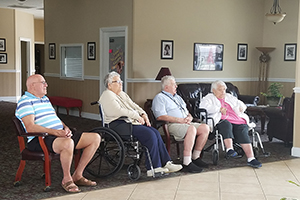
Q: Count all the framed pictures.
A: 8